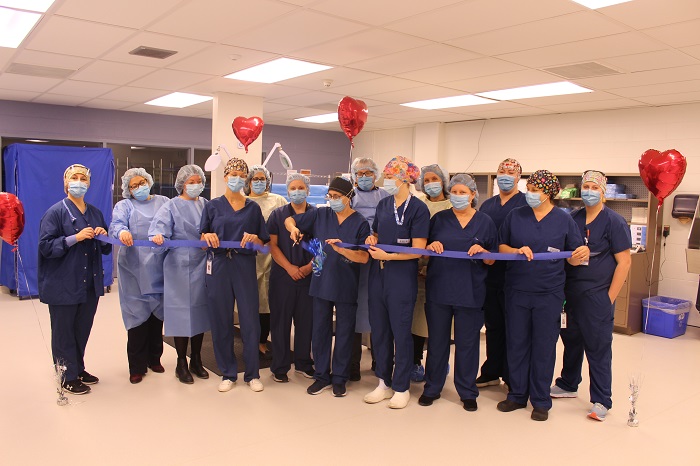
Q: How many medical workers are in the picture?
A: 14